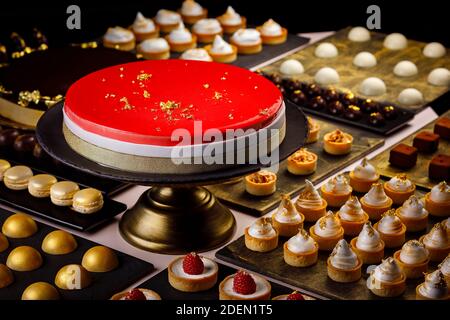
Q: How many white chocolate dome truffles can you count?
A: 11